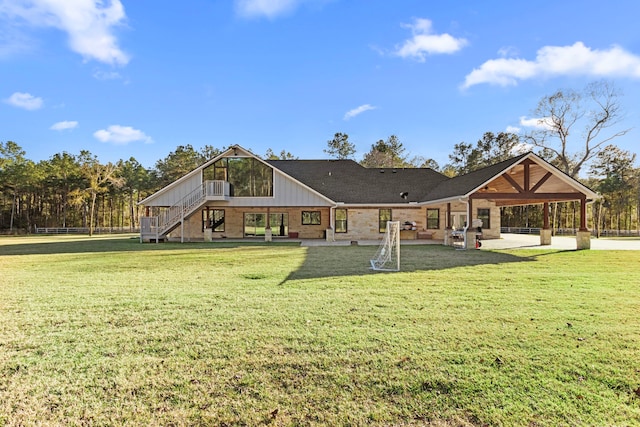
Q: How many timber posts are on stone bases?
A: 7